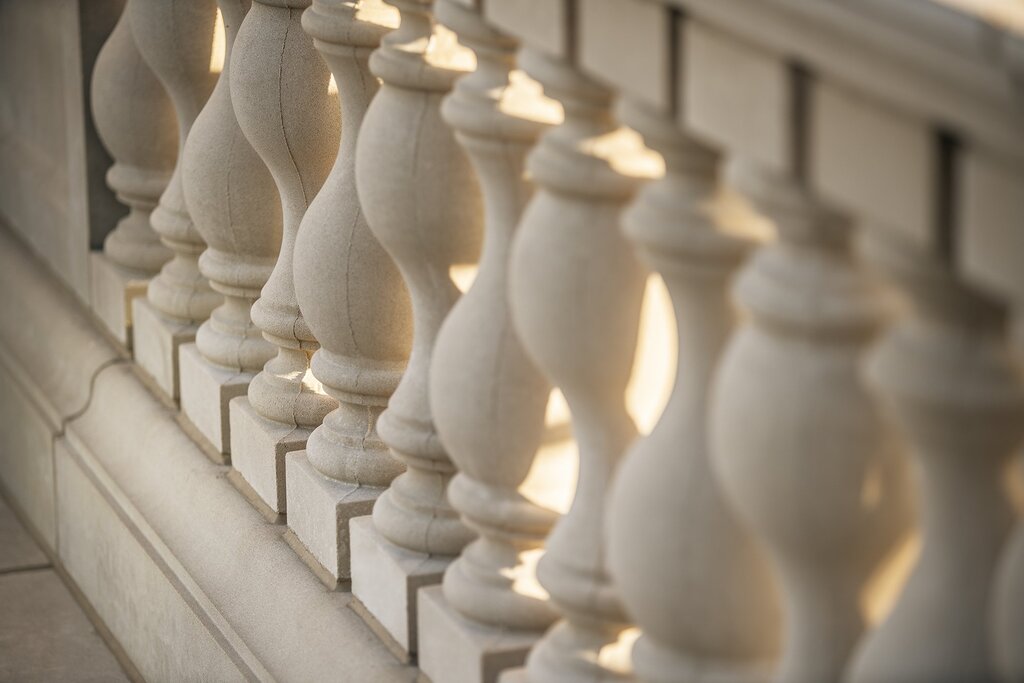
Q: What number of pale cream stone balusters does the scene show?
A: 12